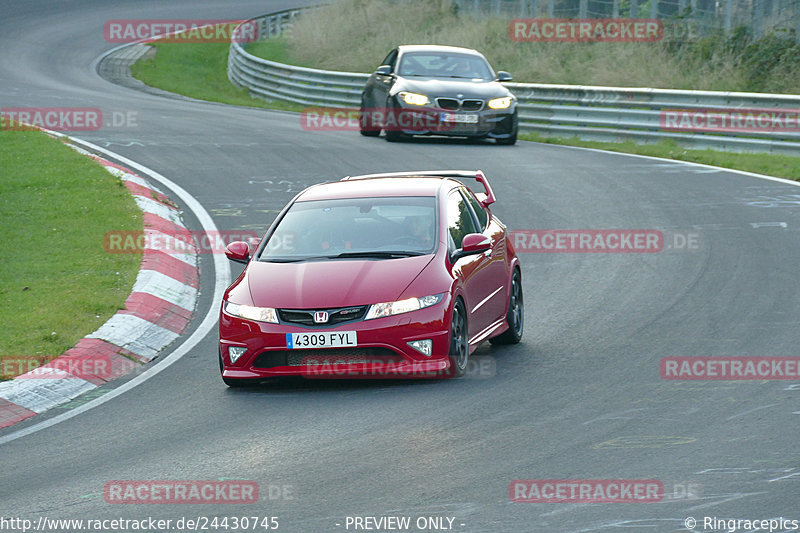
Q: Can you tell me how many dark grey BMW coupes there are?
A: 1